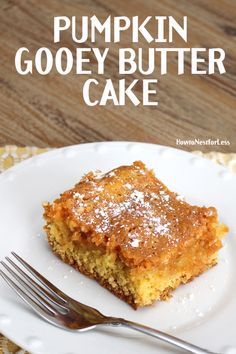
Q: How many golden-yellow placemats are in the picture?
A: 1